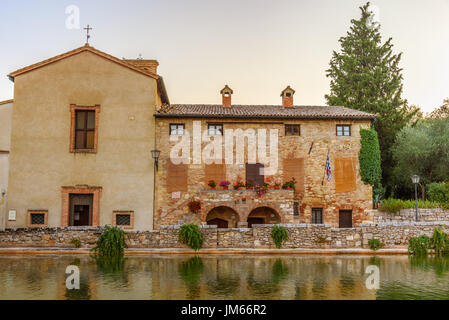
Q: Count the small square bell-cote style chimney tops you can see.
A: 2